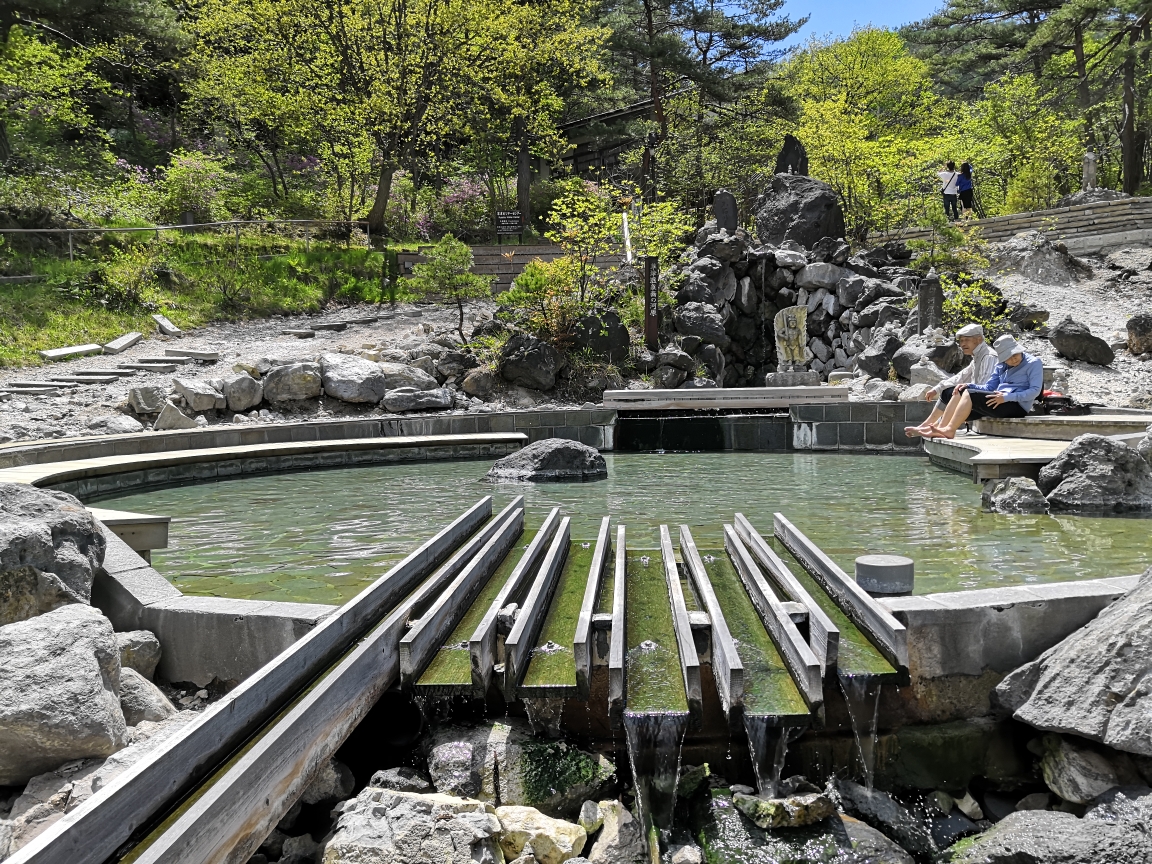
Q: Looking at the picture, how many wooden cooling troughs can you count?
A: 6